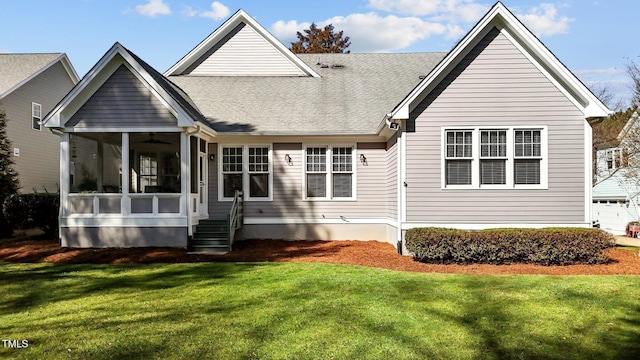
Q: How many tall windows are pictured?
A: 7